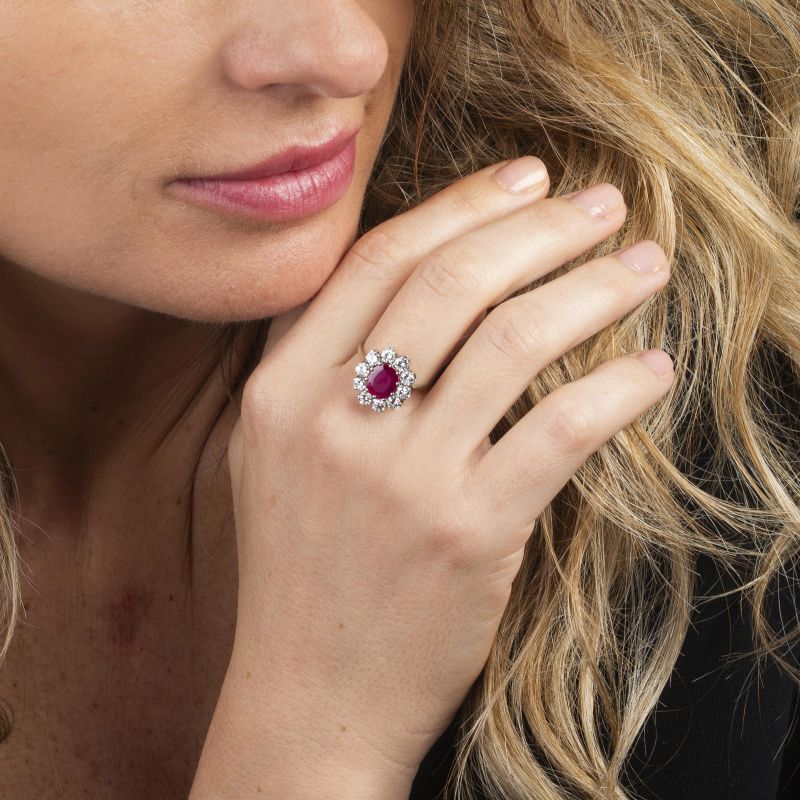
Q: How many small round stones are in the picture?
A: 10